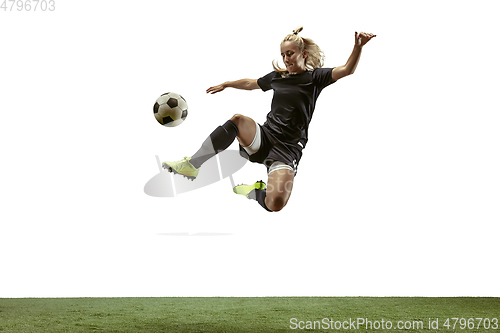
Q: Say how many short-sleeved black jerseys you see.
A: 1